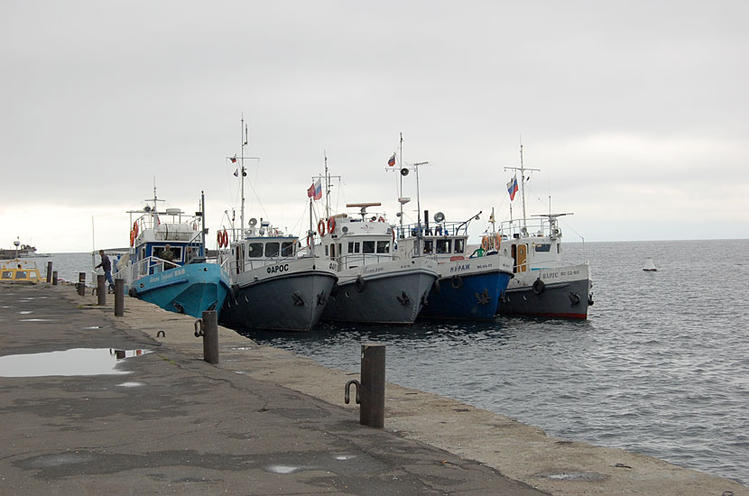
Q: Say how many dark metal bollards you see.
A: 7